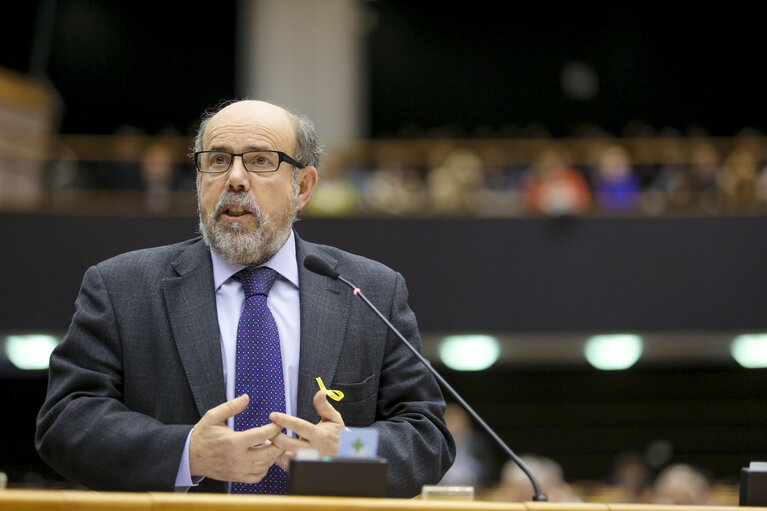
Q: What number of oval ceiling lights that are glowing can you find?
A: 4